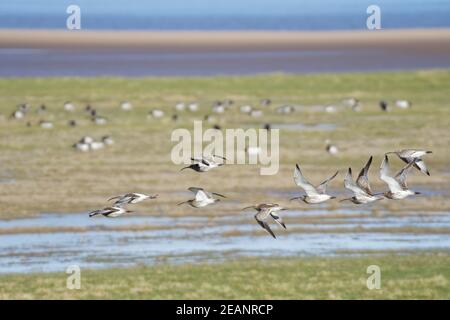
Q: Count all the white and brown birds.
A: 9